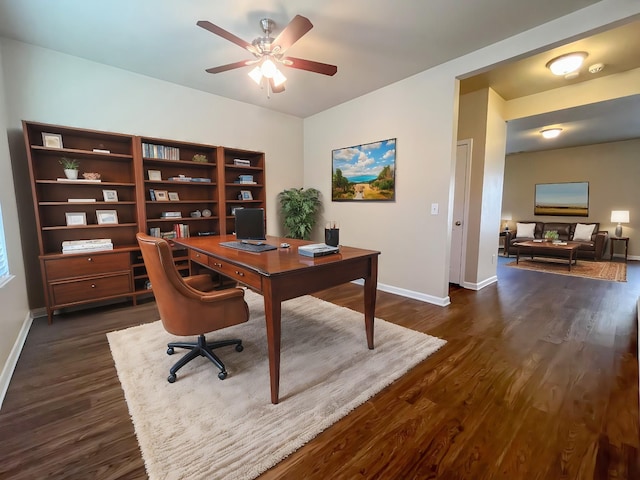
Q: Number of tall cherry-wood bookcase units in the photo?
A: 3